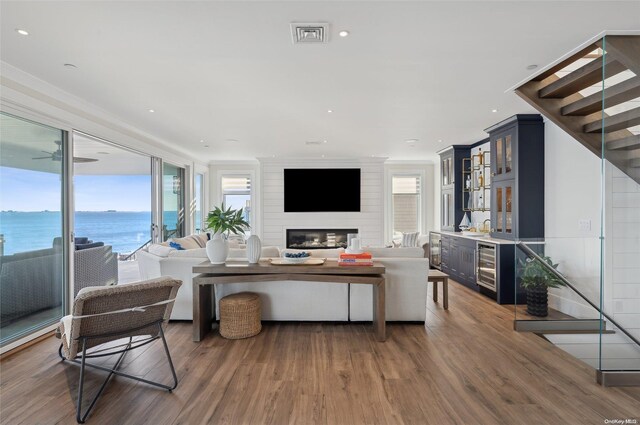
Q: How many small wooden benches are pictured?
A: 1